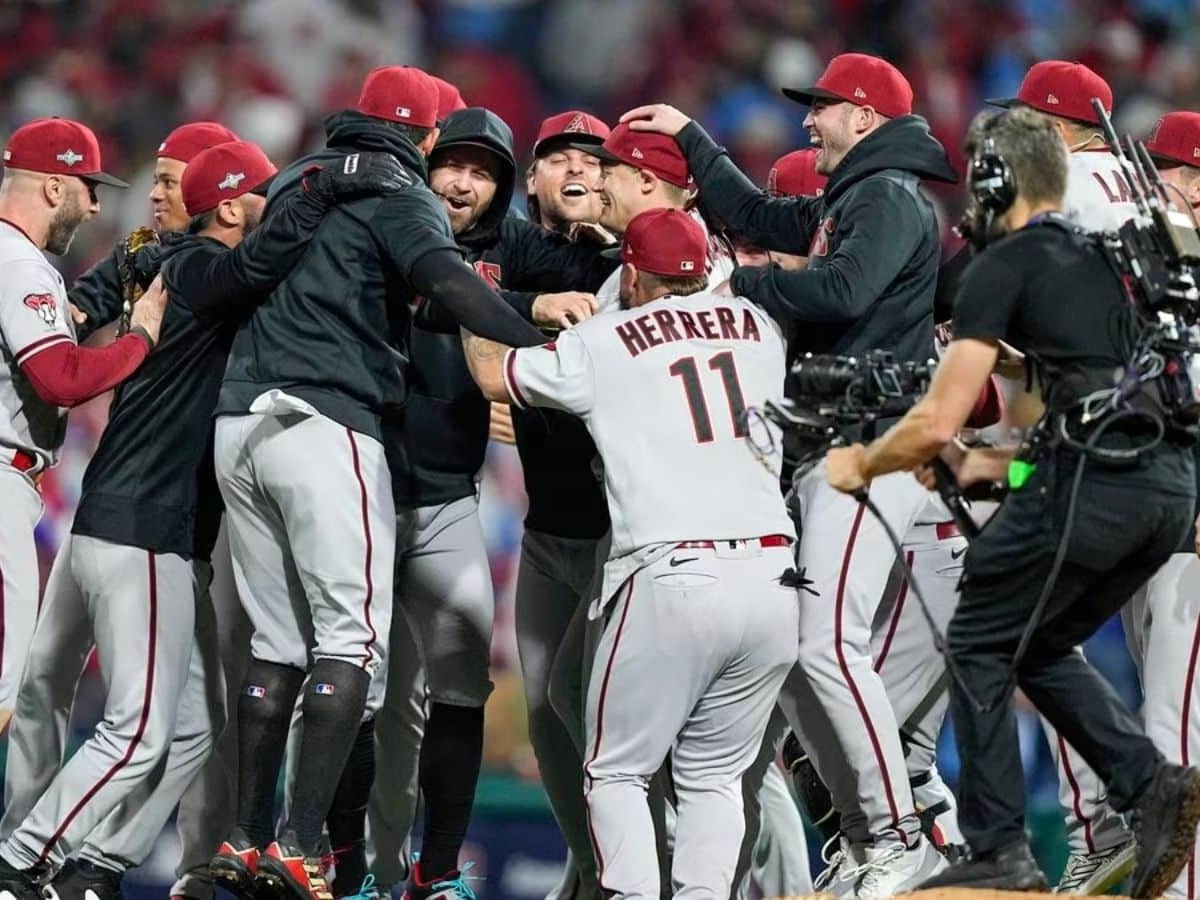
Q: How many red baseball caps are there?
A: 12